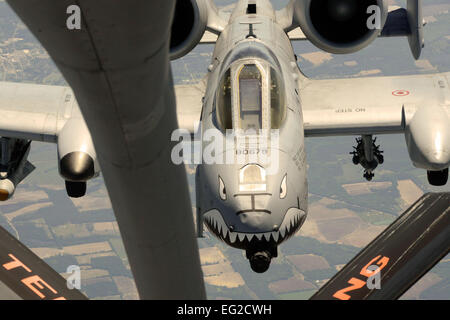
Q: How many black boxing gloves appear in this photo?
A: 0